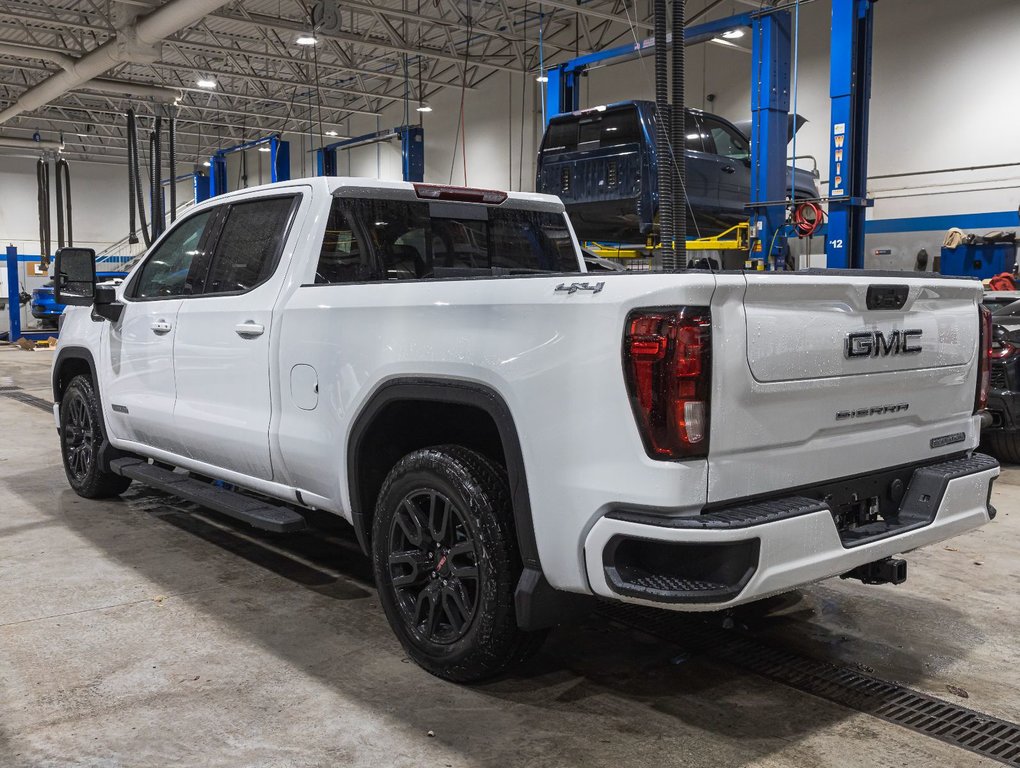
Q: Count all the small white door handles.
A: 2